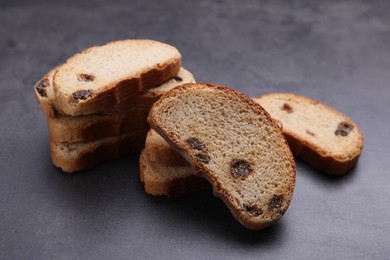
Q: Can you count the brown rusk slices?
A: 8